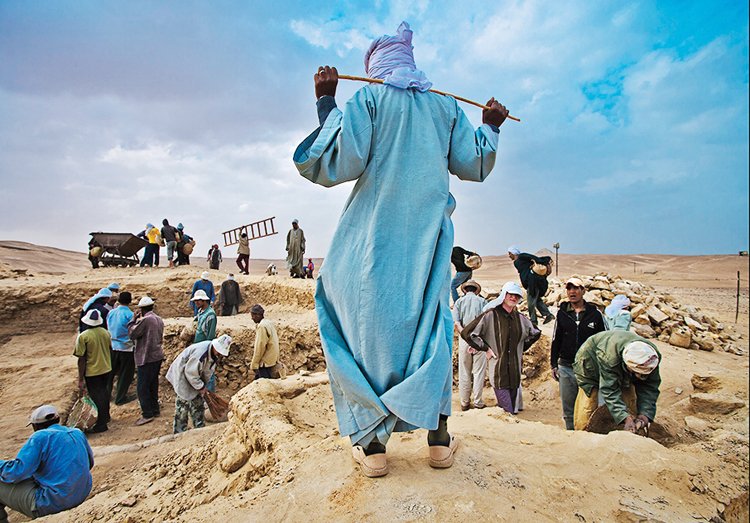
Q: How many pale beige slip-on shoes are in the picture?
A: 2